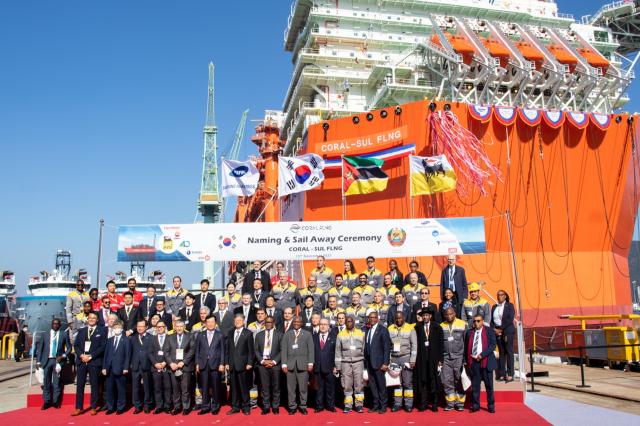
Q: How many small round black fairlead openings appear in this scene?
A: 9